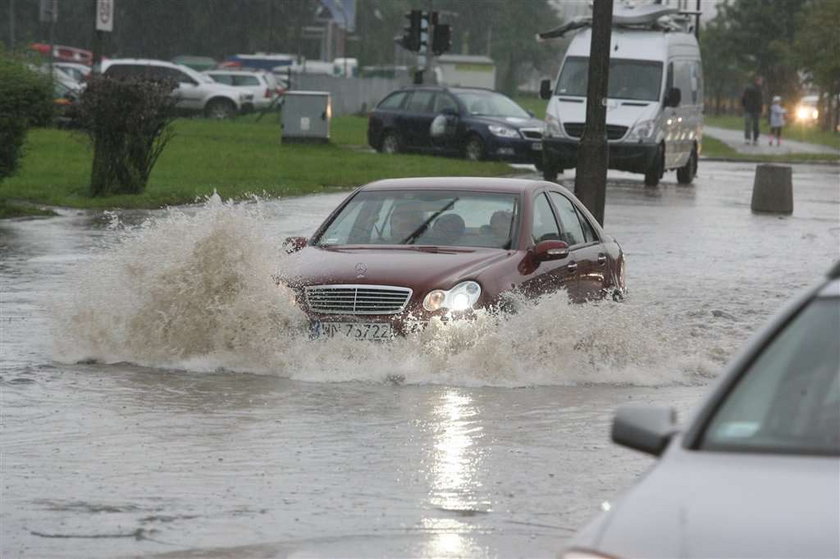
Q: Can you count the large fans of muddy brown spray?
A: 2